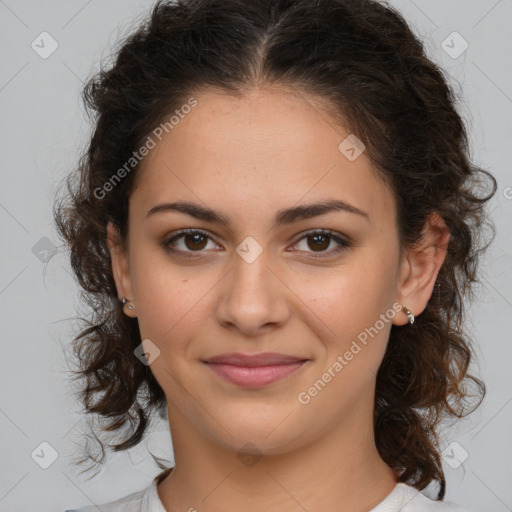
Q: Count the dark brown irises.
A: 2